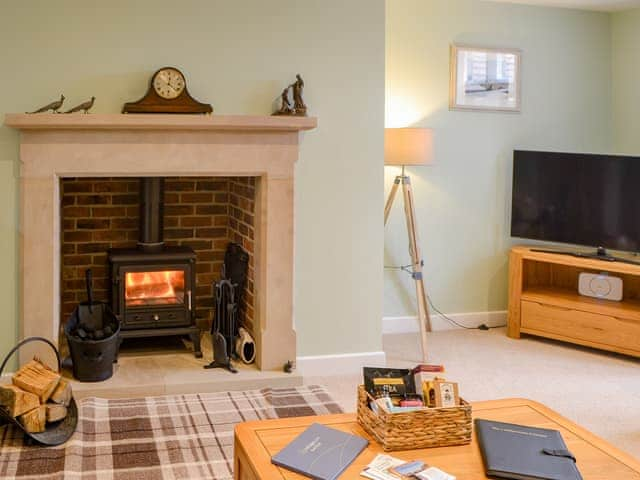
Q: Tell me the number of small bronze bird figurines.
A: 2